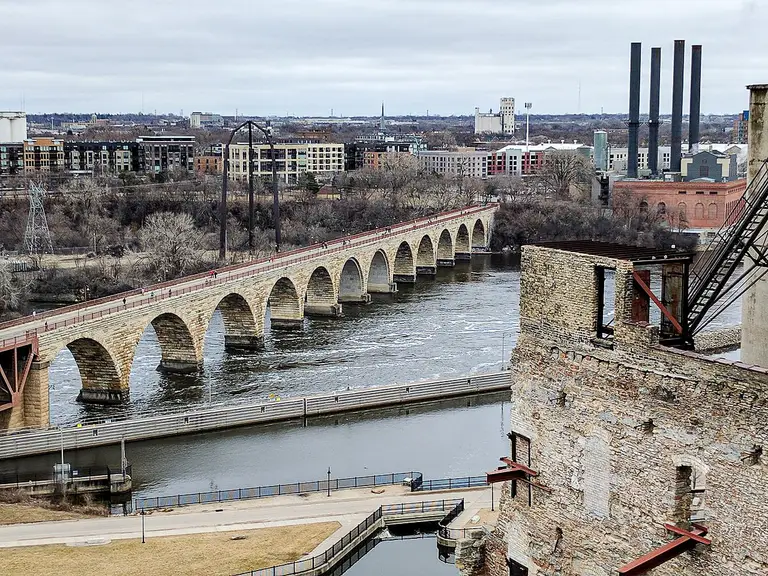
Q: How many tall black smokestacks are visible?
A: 4